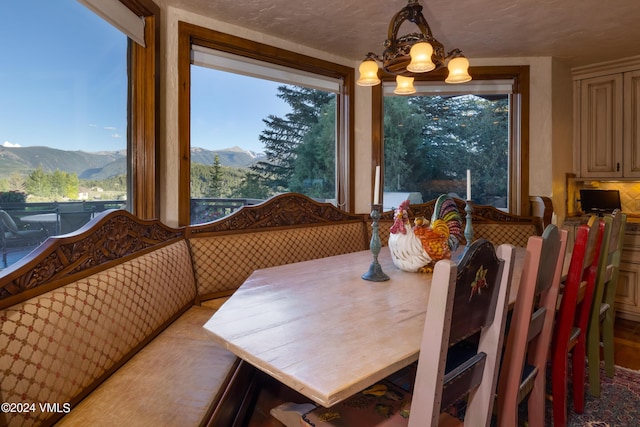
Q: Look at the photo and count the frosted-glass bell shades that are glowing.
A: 4